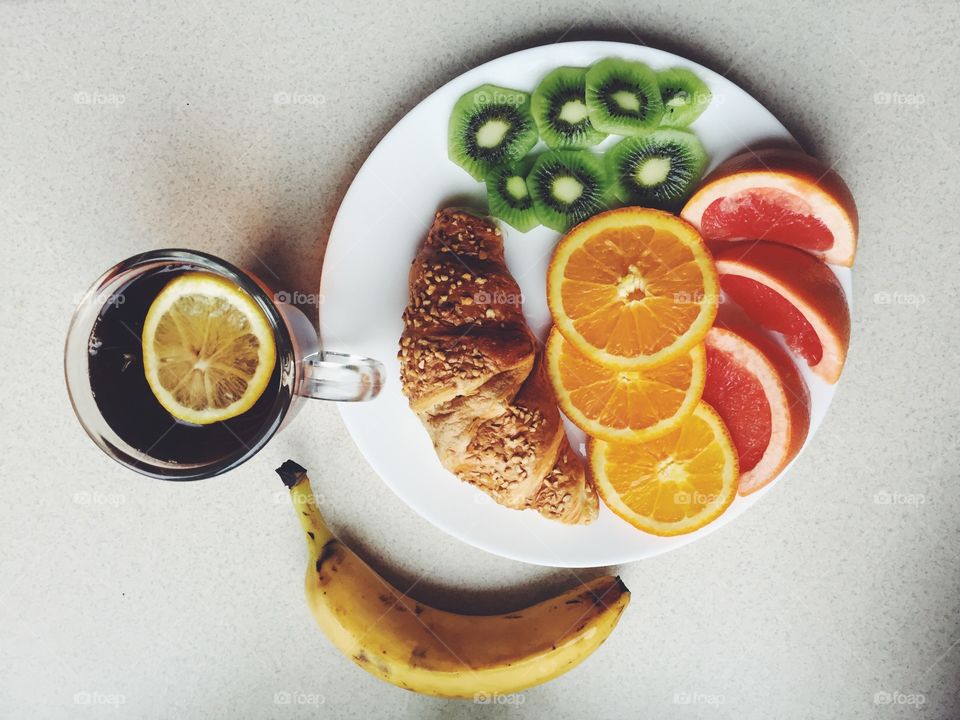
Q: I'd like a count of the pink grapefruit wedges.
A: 3